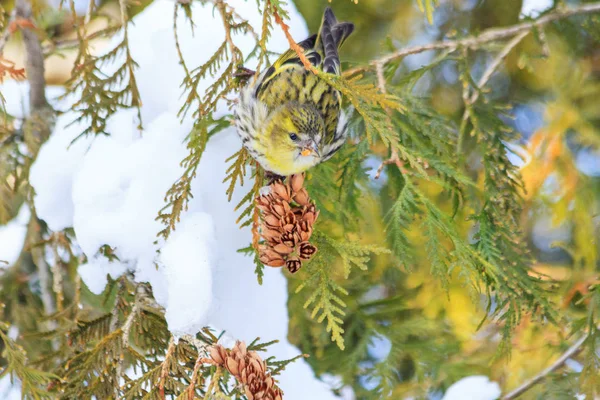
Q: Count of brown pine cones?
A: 2